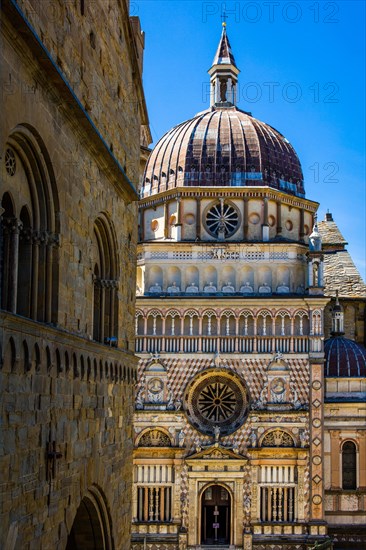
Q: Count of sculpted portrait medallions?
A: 2